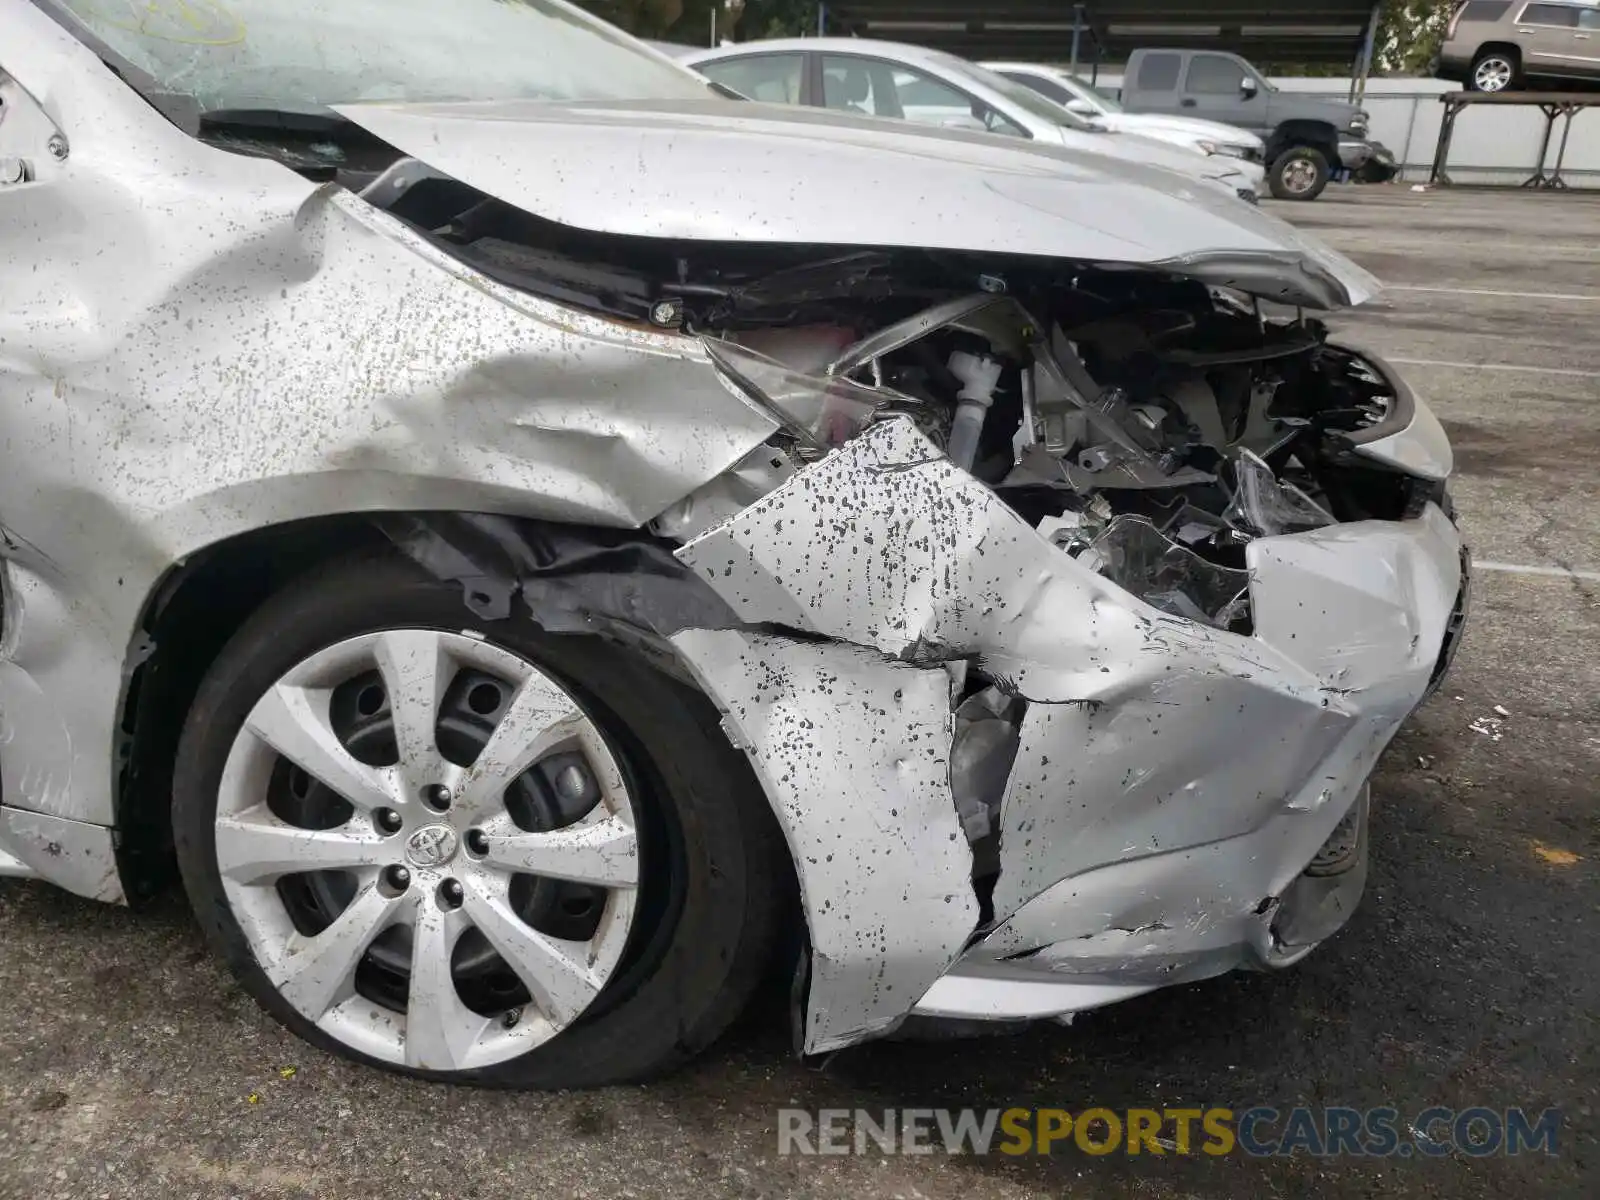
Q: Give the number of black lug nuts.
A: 5